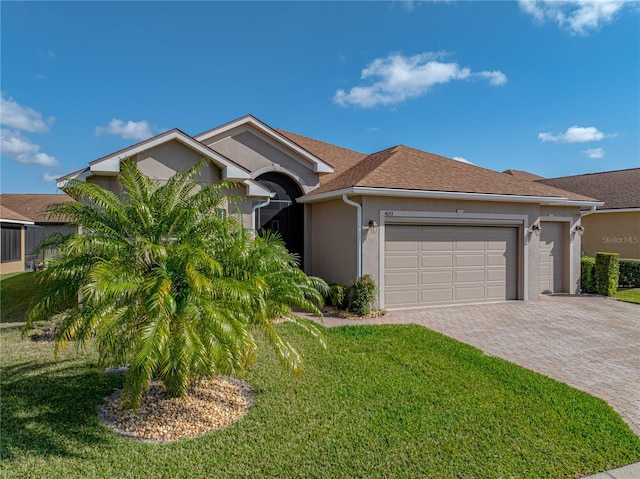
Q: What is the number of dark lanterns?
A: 3